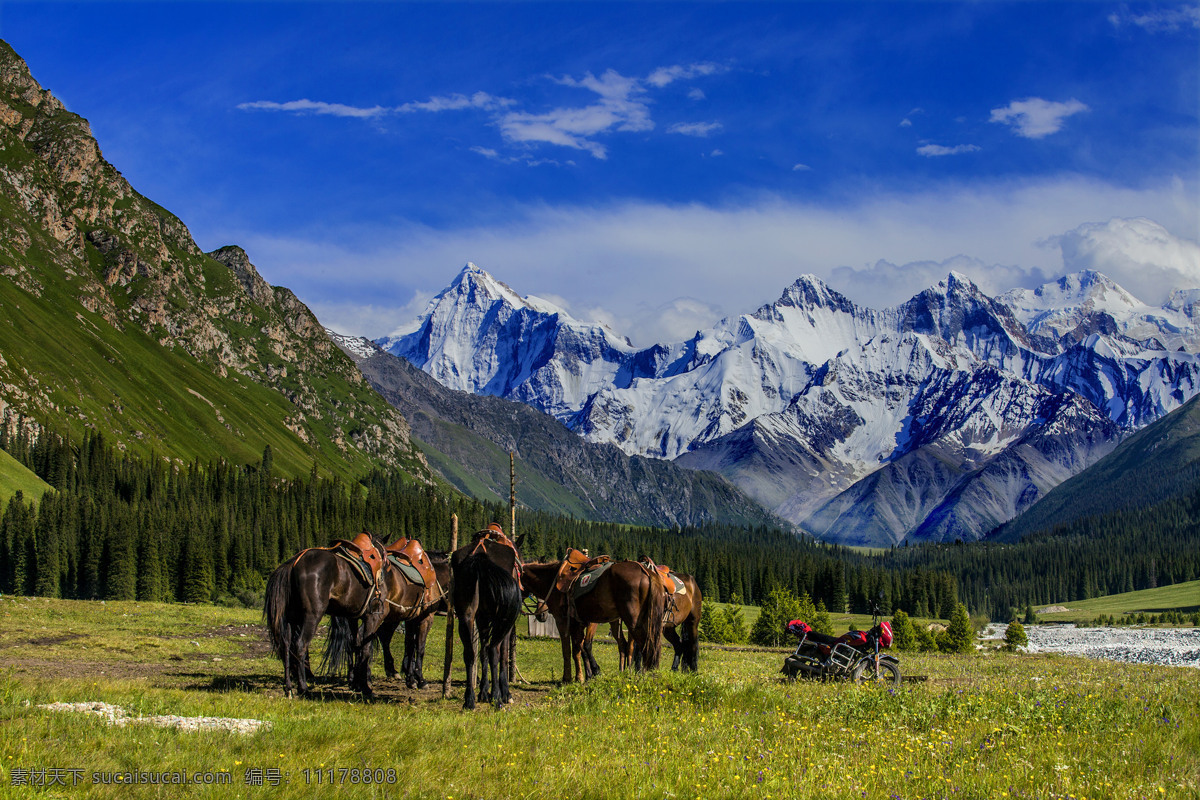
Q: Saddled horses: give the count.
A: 5